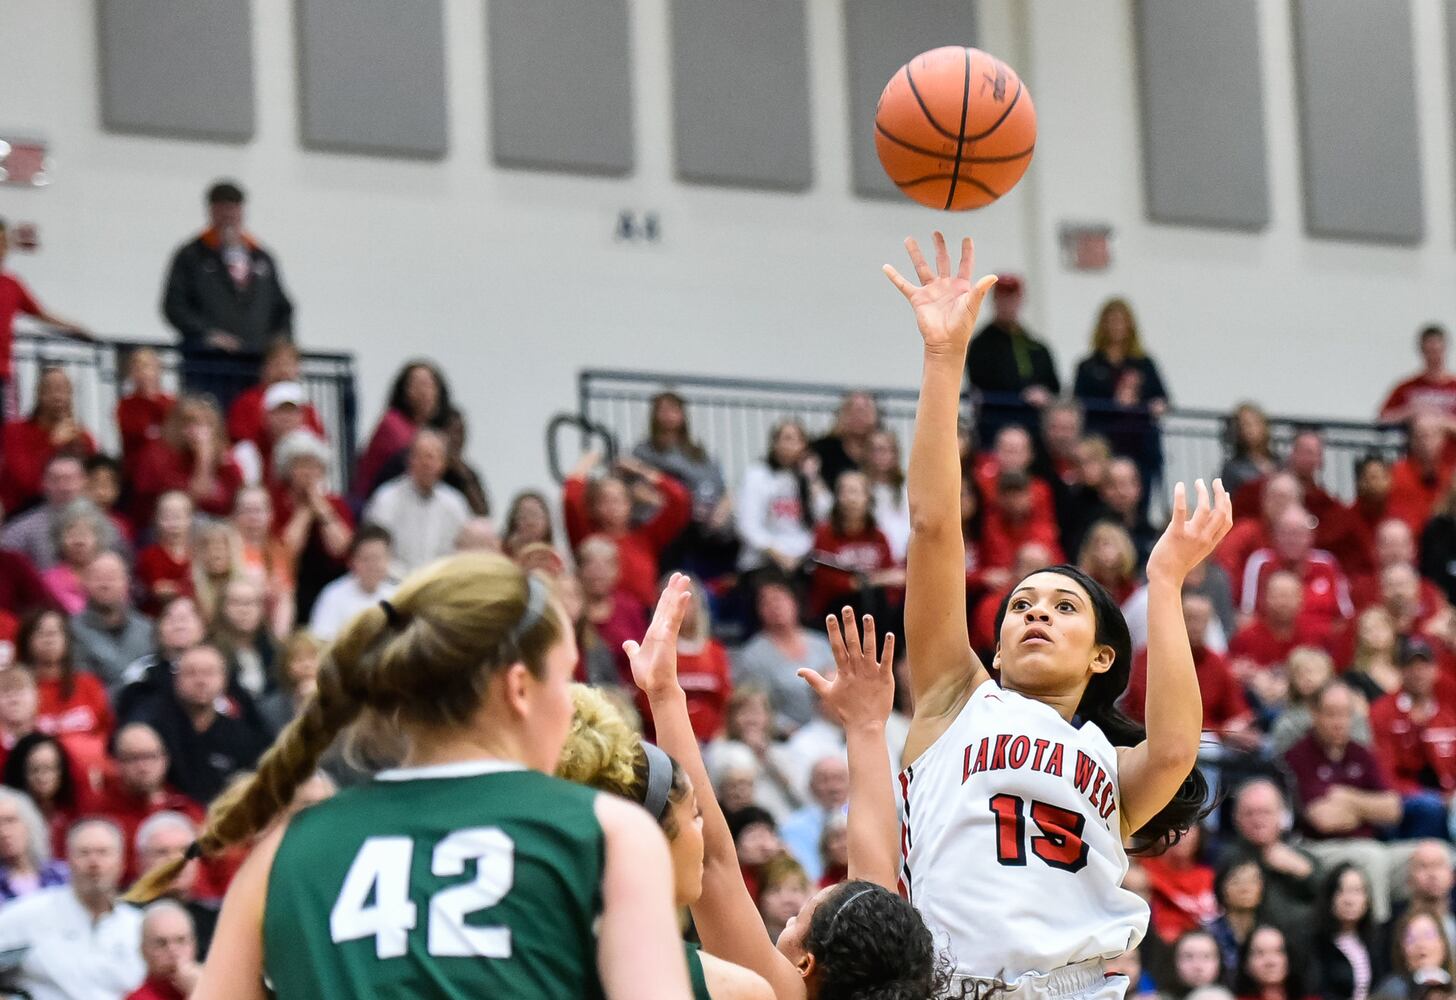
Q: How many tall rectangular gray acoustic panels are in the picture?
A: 7